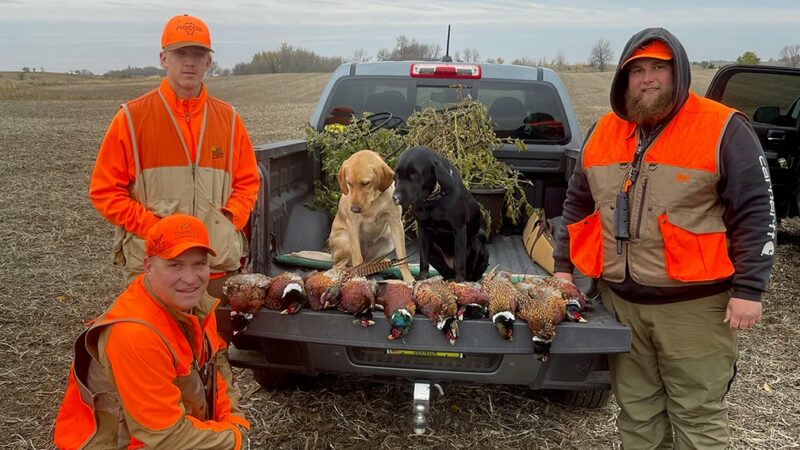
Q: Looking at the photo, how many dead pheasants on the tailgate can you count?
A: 10